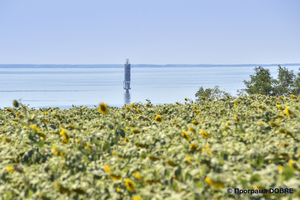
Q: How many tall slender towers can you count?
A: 1